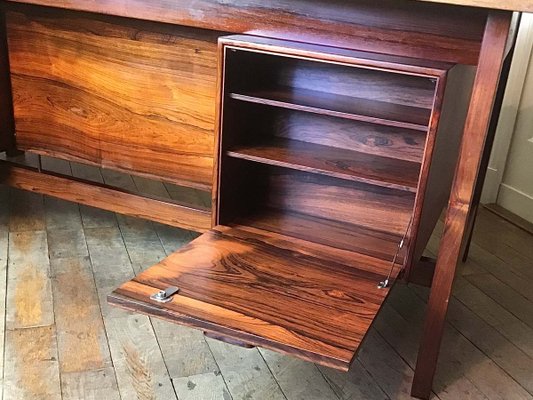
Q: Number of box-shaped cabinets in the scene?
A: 1